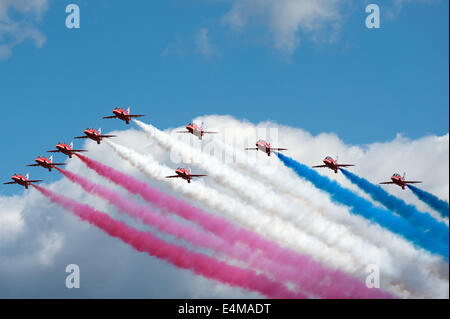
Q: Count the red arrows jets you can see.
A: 10